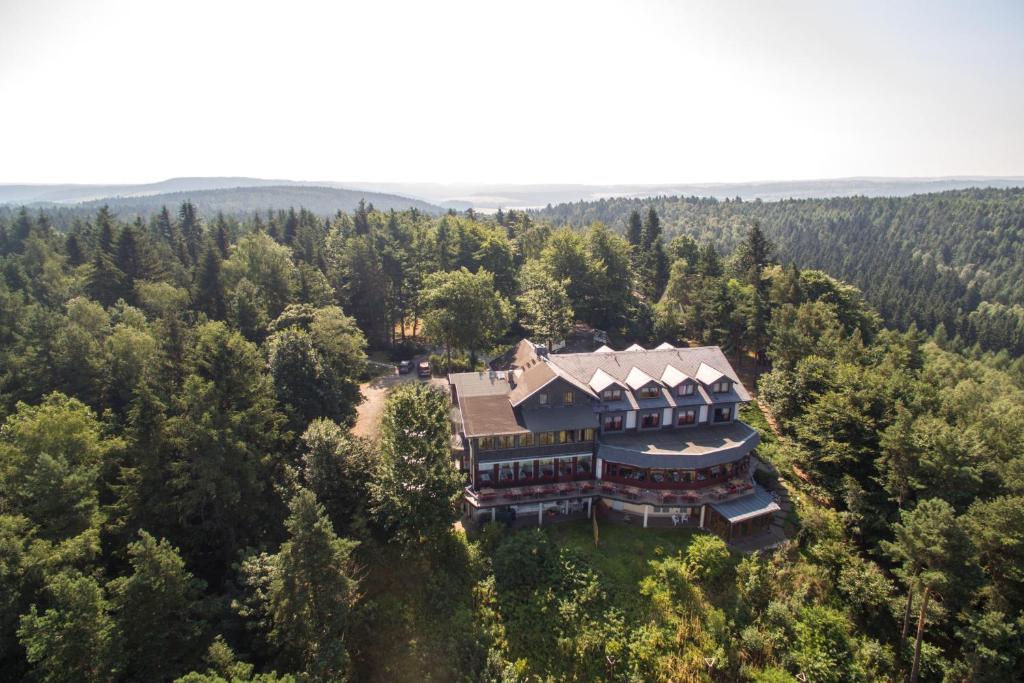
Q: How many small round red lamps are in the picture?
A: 0